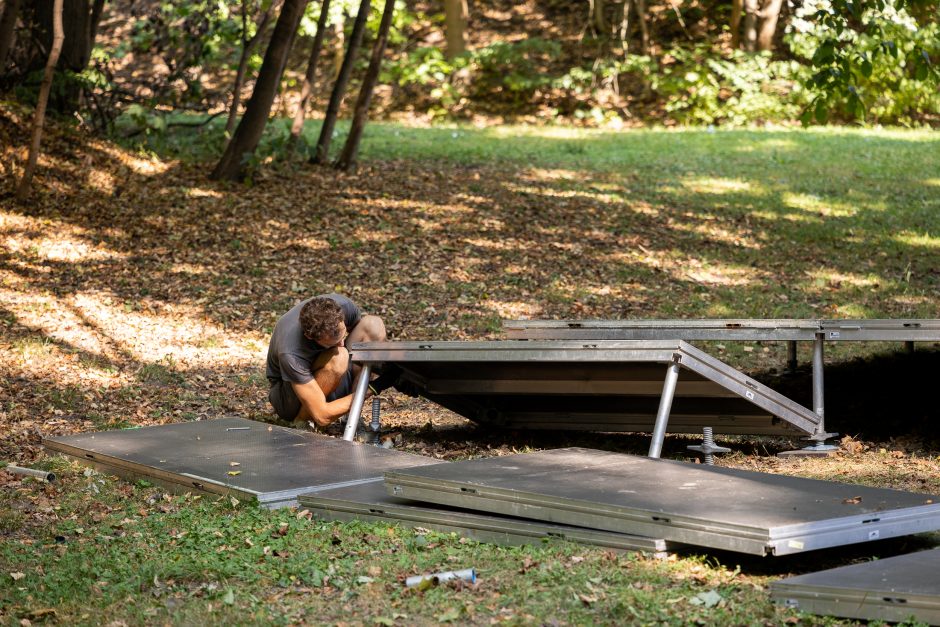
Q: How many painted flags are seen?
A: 0